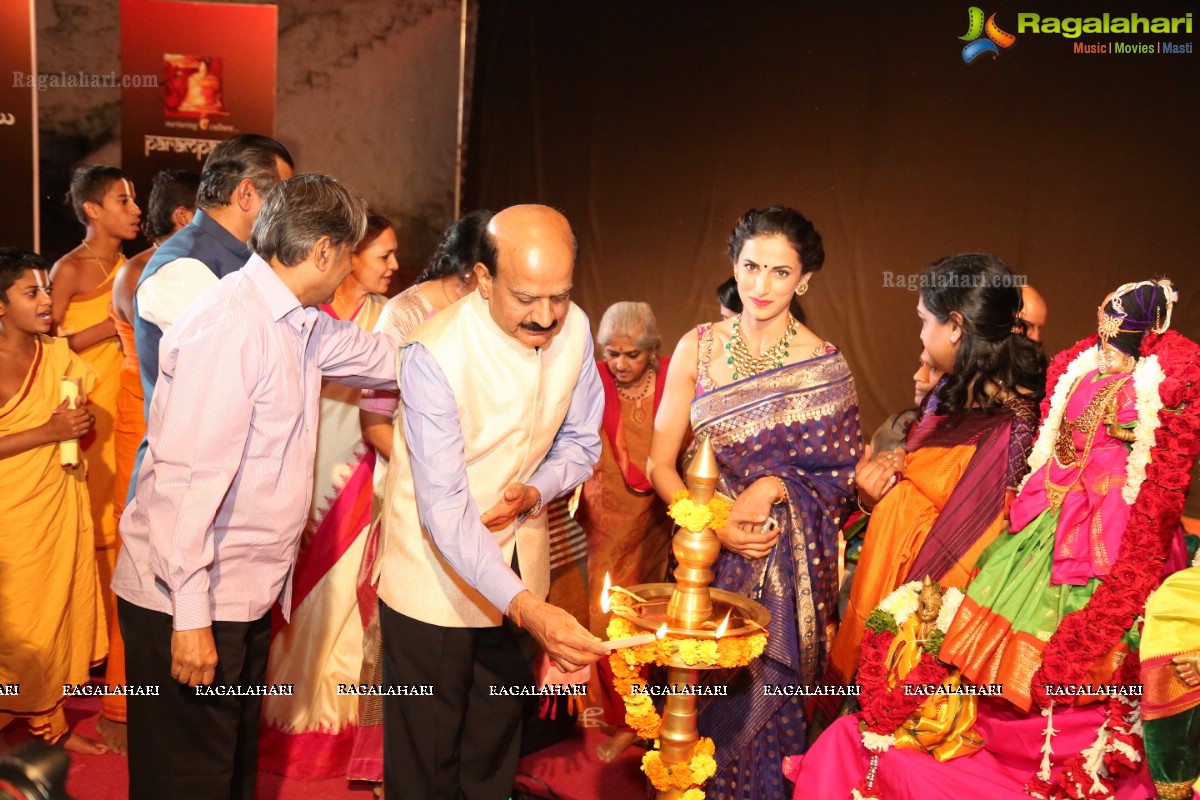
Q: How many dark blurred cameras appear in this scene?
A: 1